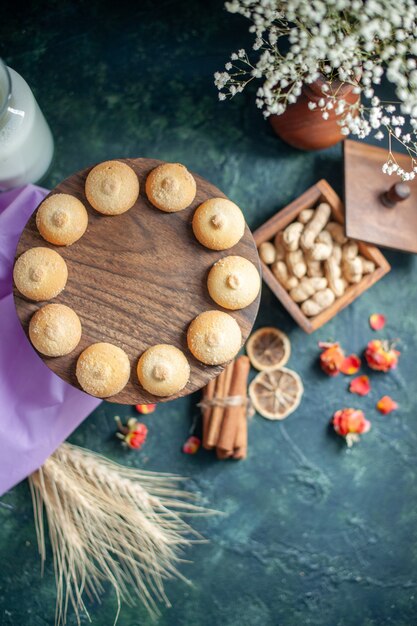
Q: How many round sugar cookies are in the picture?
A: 10